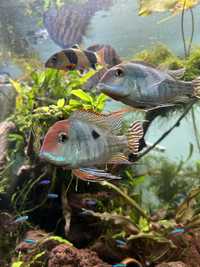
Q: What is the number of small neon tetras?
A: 8